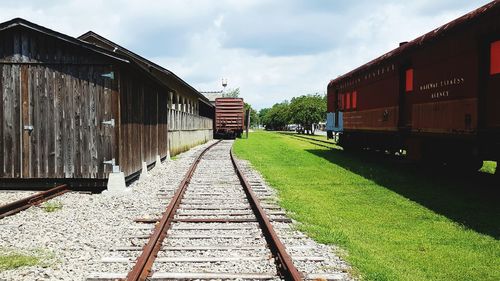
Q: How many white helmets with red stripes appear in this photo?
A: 0